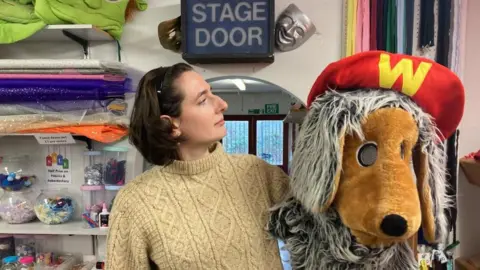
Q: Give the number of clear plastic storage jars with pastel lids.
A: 4